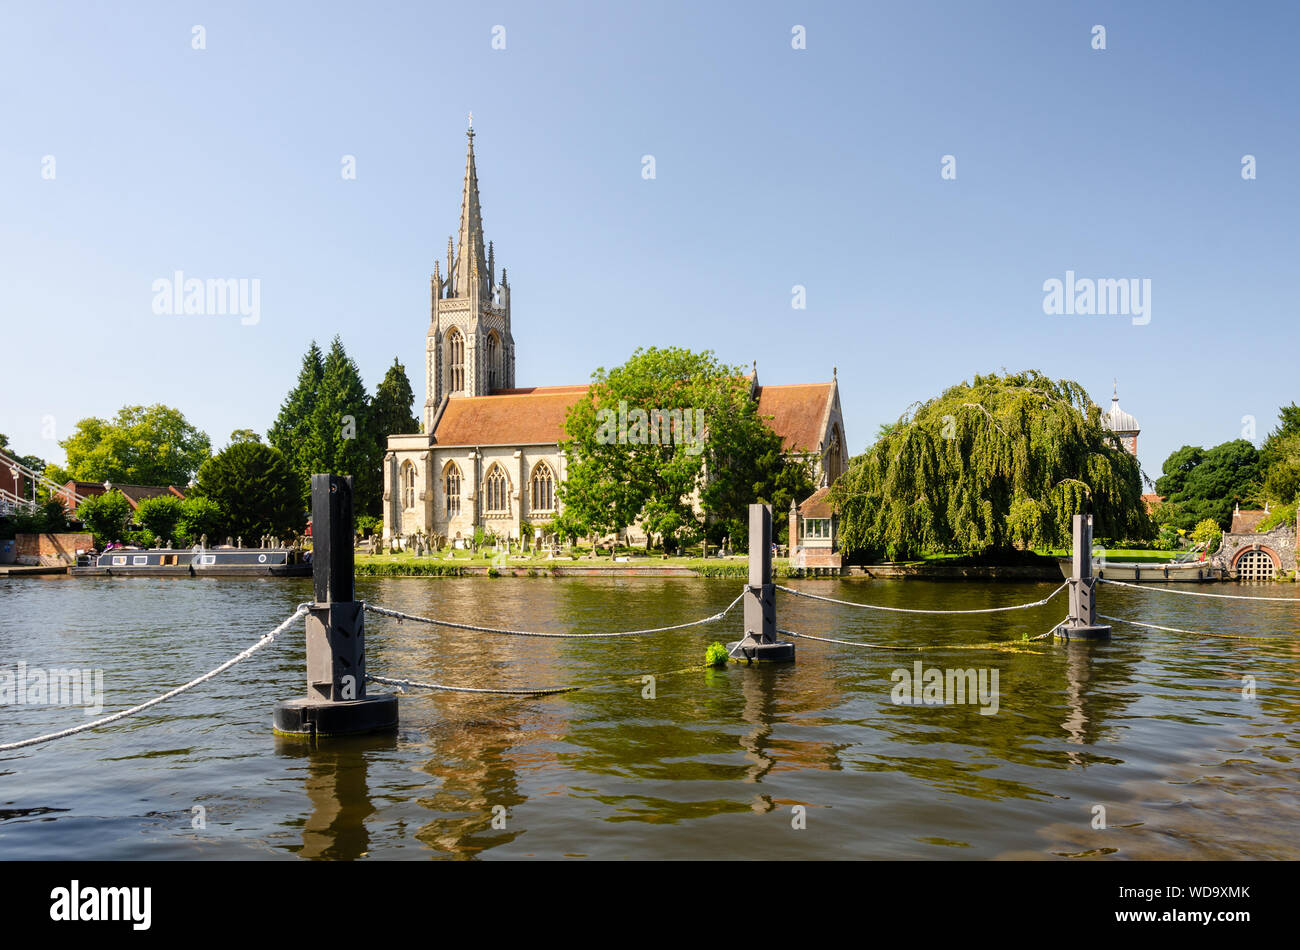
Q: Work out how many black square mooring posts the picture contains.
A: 3